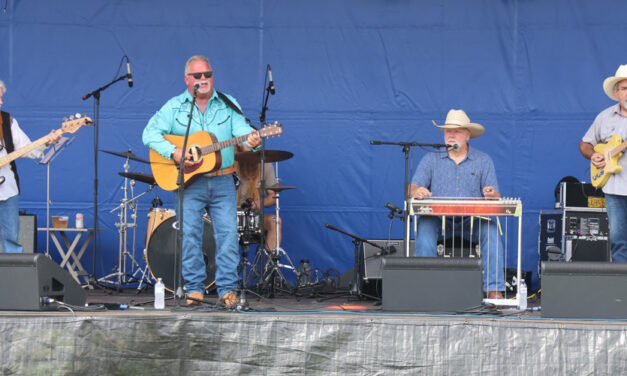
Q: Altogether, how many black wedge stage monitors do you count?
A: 3